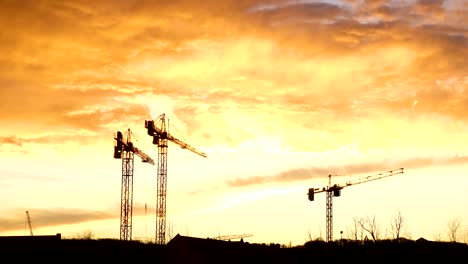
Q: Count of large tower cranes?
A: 3